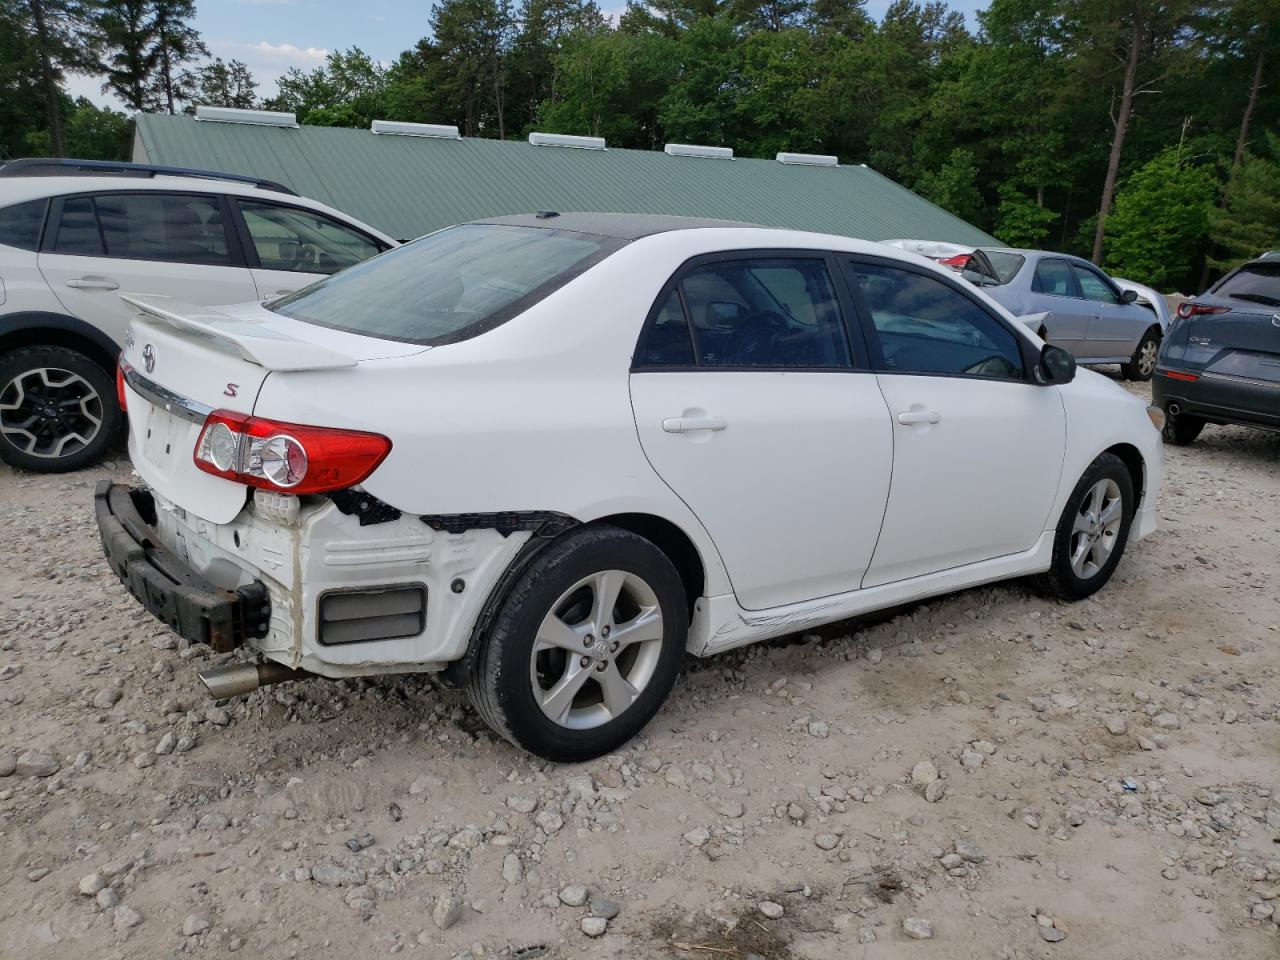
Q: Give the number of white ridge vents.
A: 5